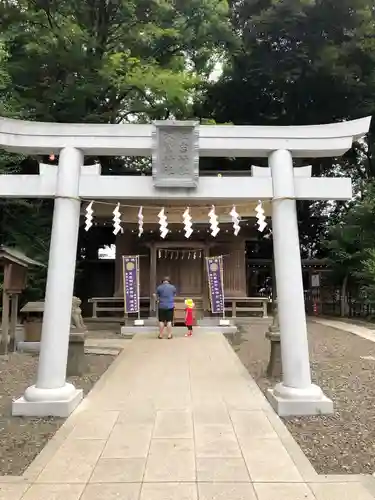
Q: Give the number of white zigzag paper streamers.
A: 8